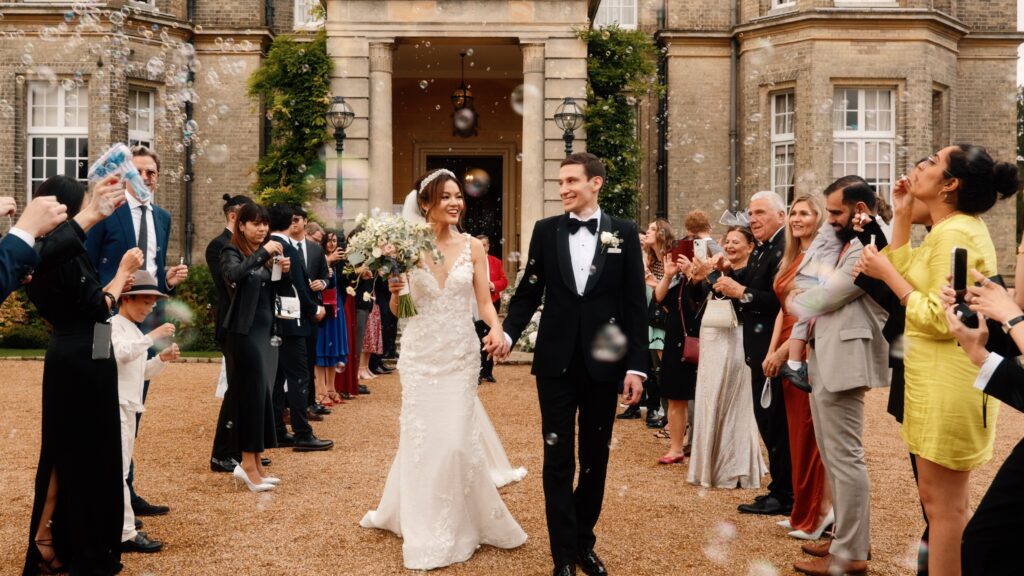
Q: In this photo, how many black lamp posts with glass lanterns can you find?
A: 2